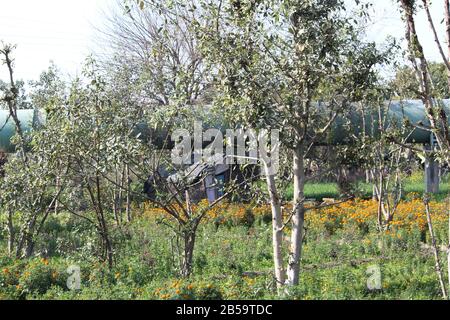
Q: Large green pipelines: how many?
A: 1